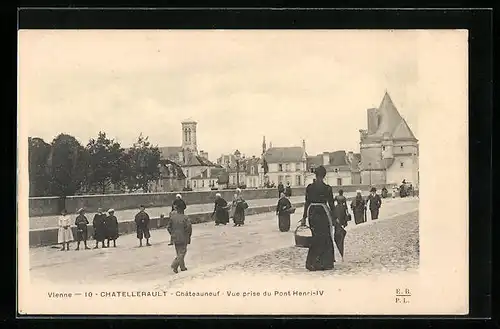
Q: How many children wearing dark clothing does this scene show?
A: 4